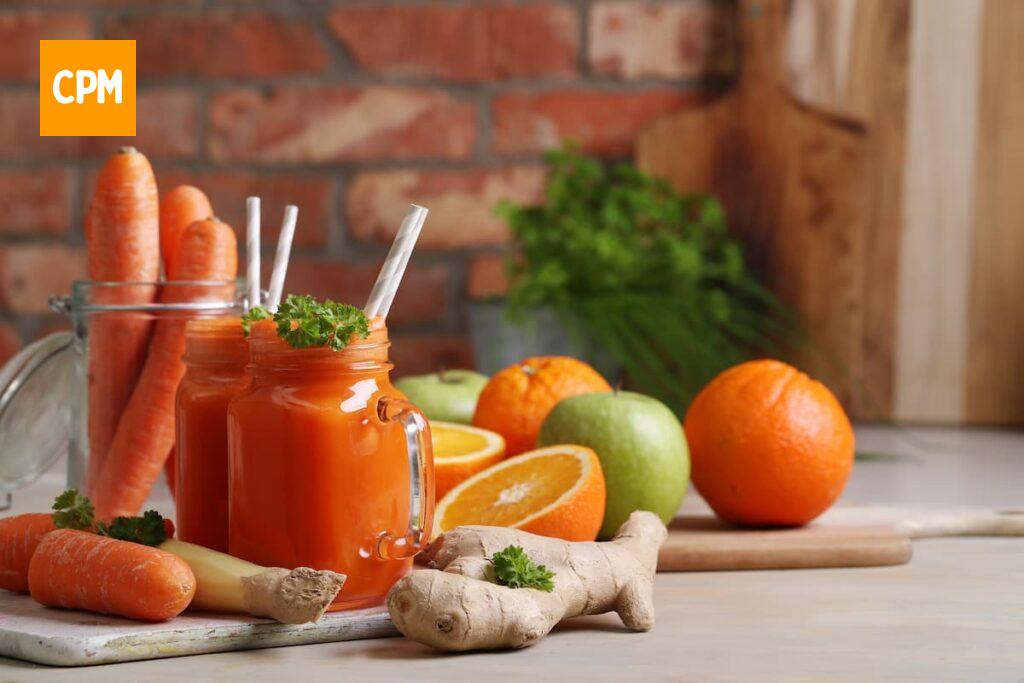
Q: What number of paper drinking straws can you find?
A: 4